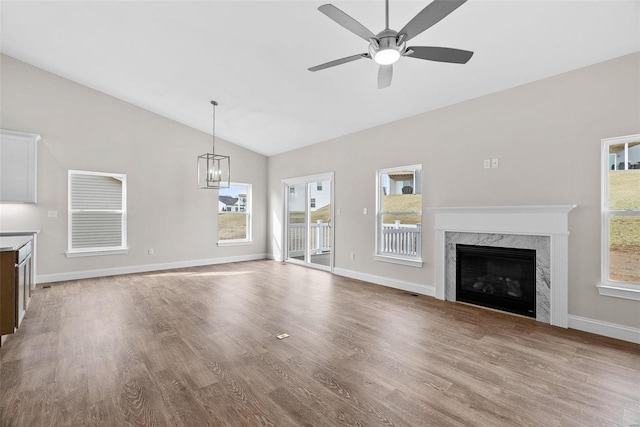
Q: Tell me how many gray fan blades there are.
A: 5